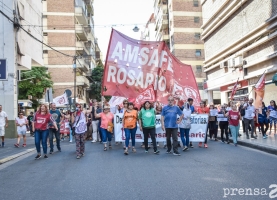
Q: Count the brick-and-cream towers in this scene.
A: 2